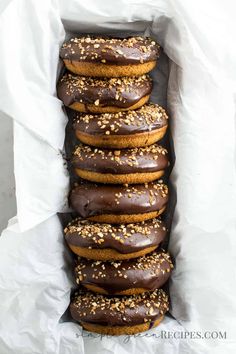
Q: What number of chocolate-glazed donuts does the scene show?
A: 8